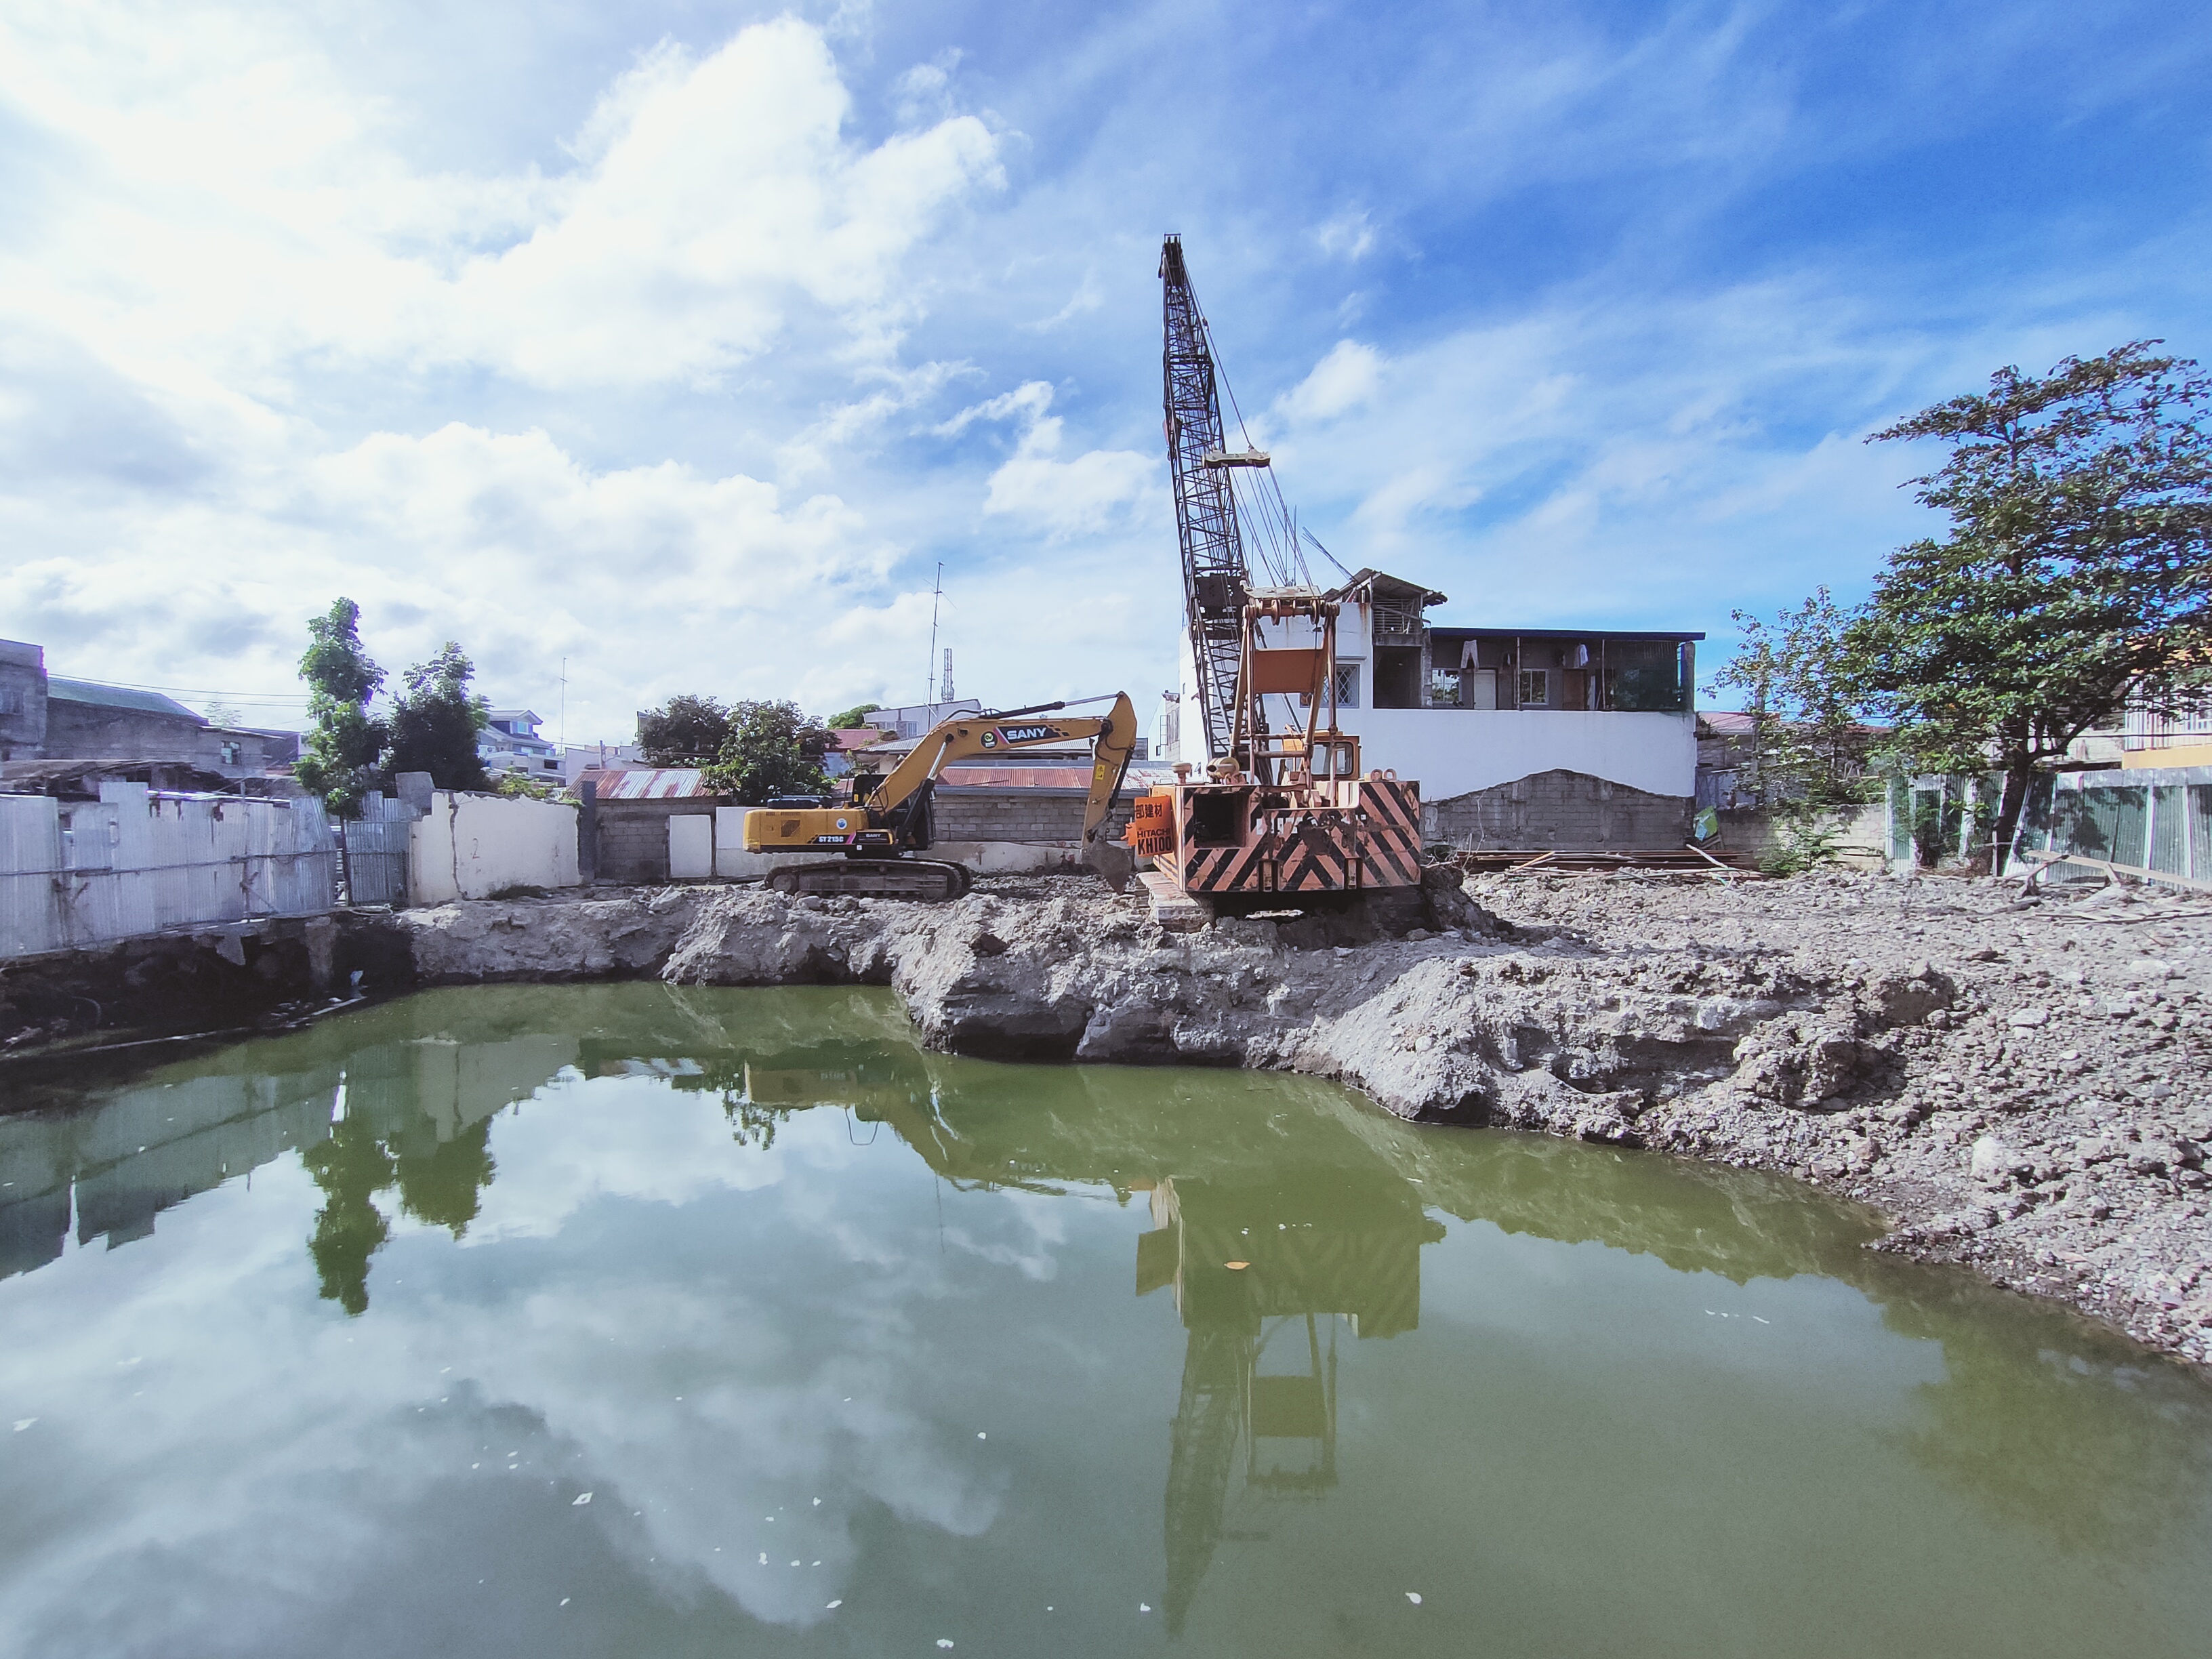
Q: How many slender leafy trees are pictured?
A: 2